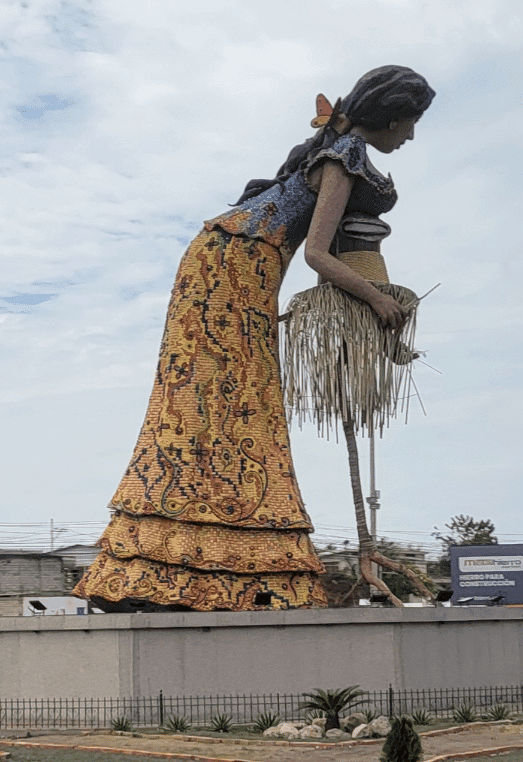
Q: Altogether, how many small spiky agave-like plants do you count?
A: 9